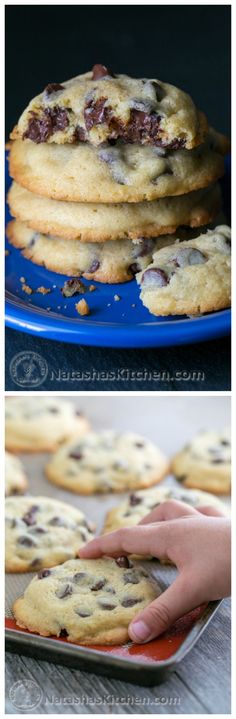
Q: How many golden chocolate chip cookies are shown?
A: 12